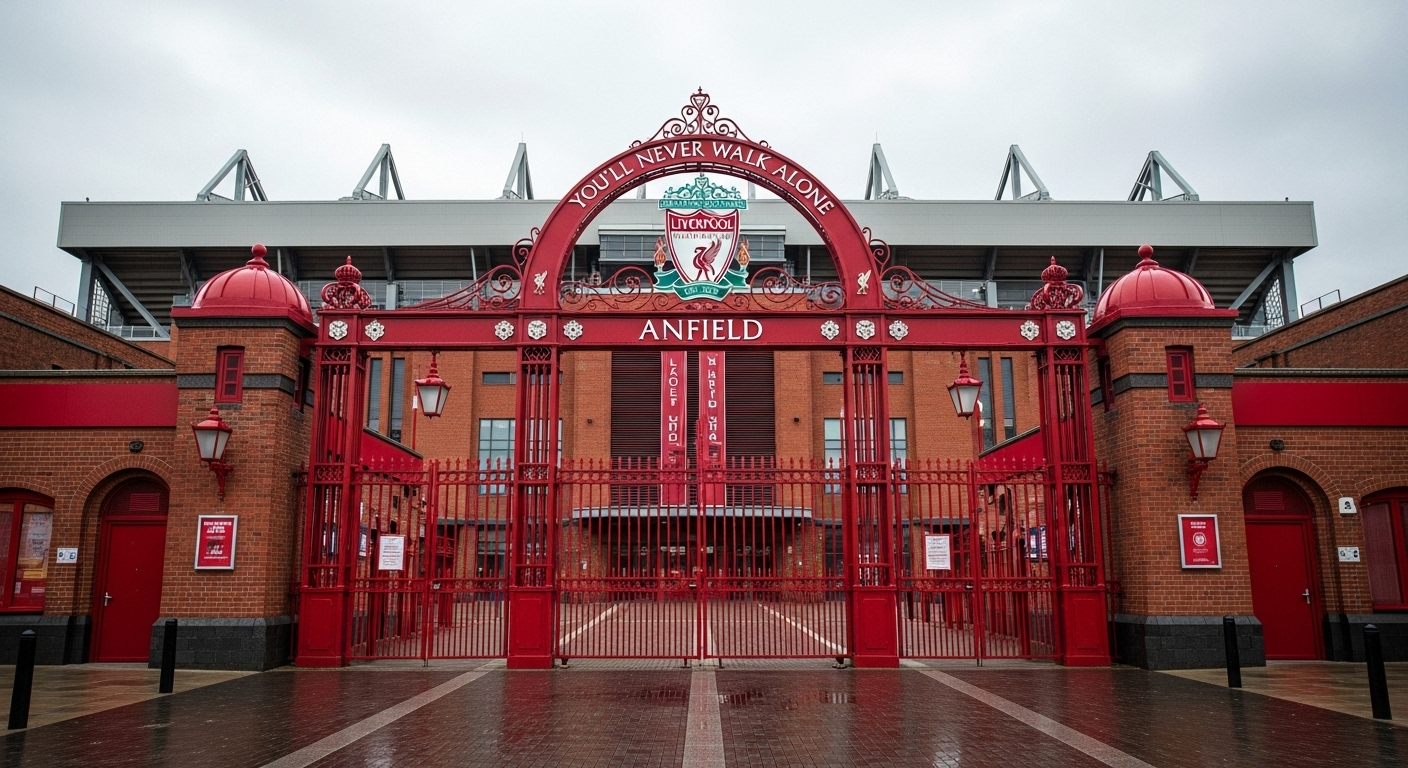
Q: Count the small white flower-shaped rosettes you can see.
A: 10